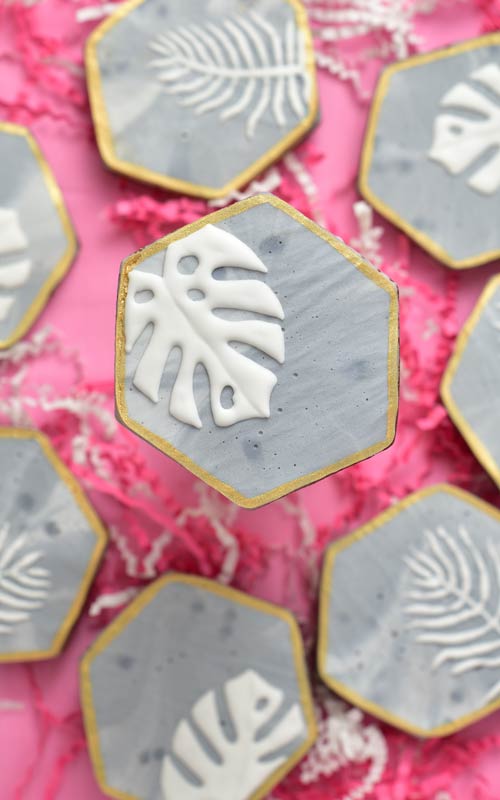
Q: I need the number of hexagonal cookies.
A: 8